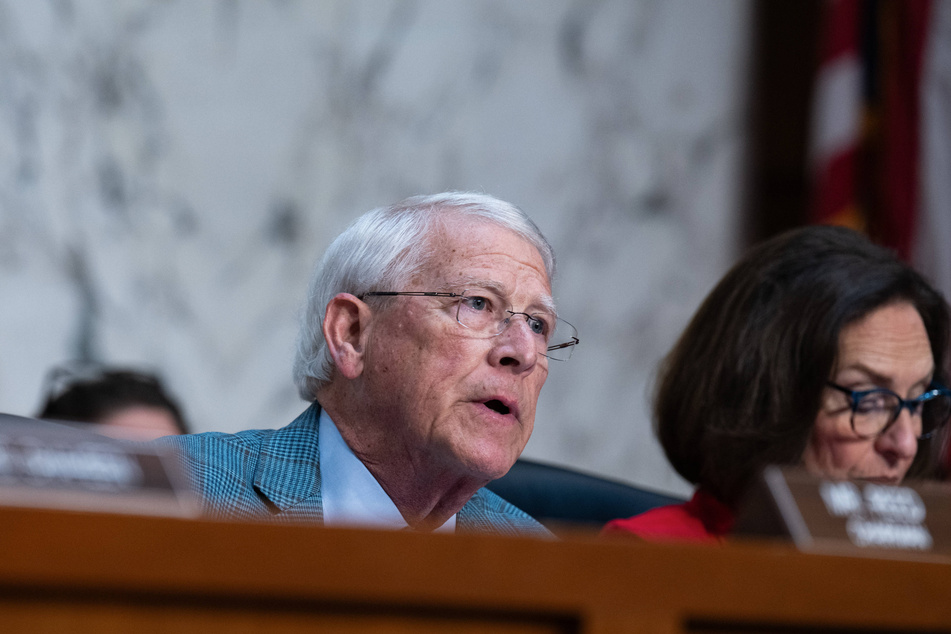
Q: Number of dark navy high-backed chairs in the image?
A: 1